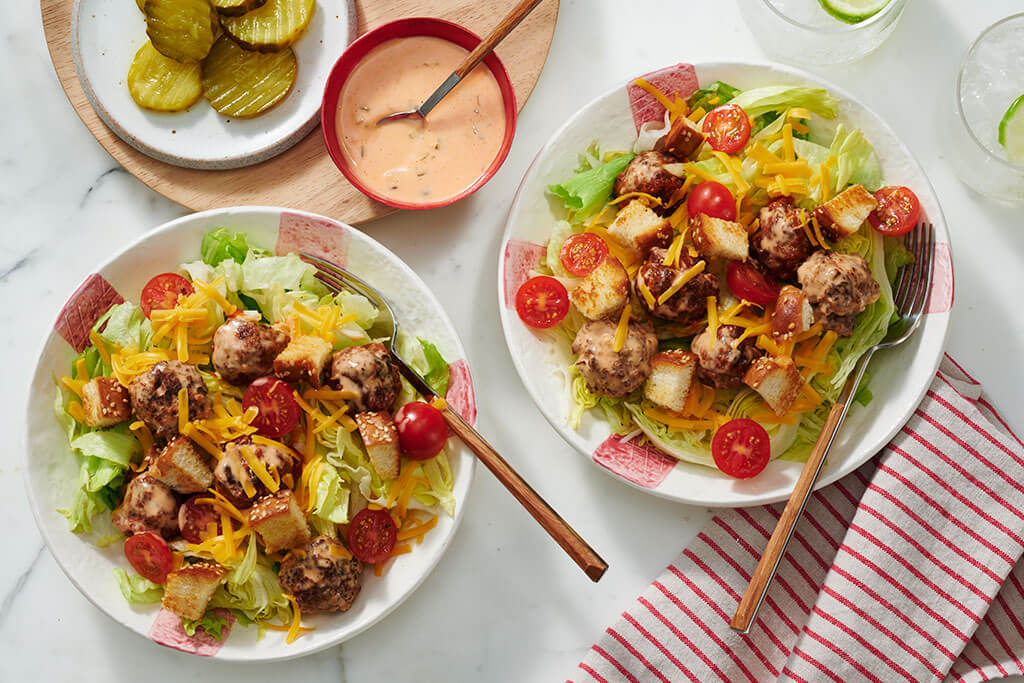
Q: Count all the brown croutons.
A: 14